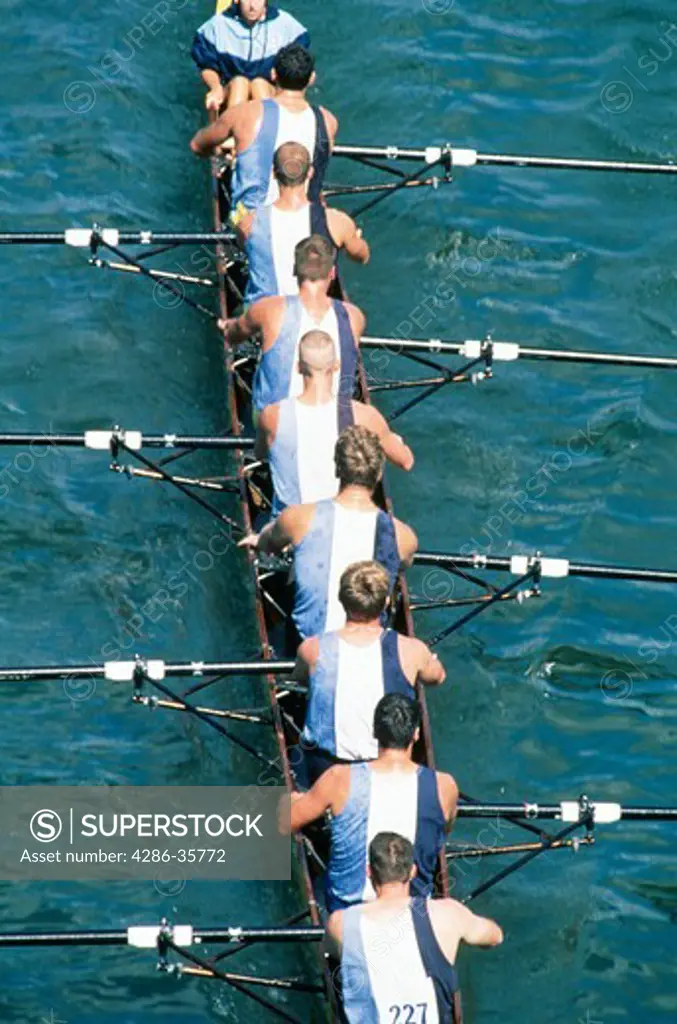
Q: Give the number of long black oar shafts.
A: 8